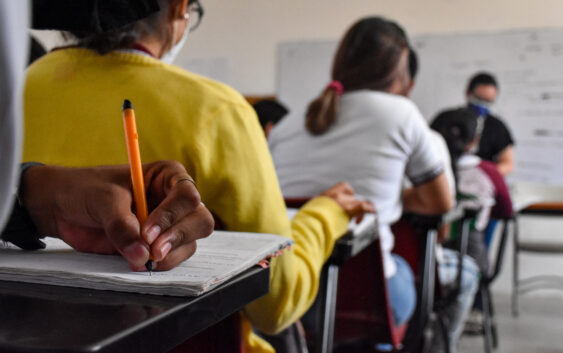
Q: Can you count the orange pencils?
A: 1